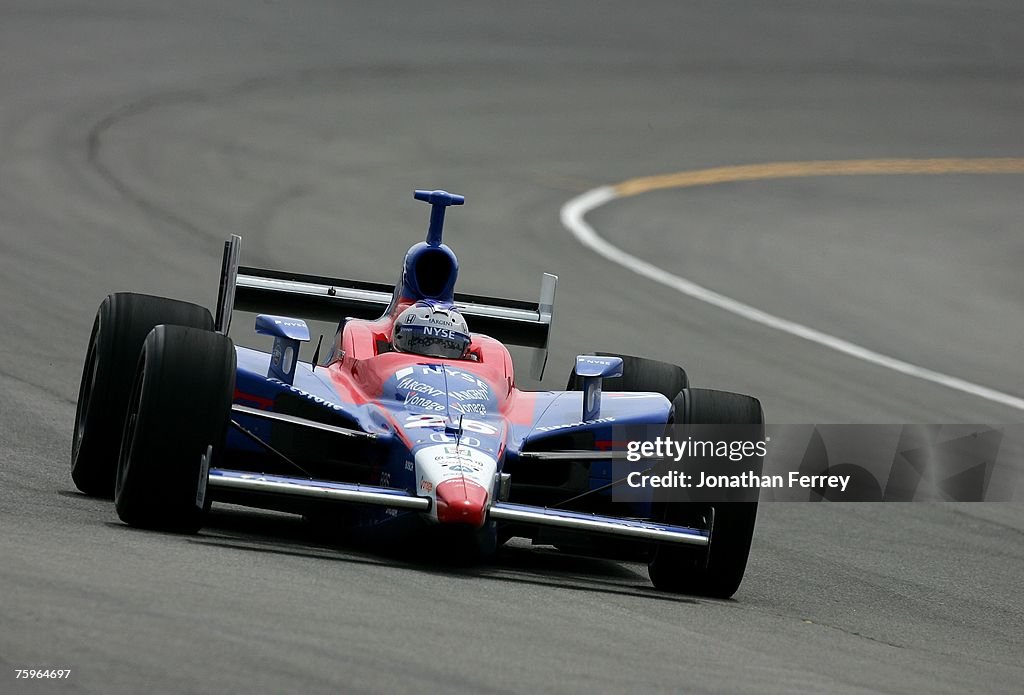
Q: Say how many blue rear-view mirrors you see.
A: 2